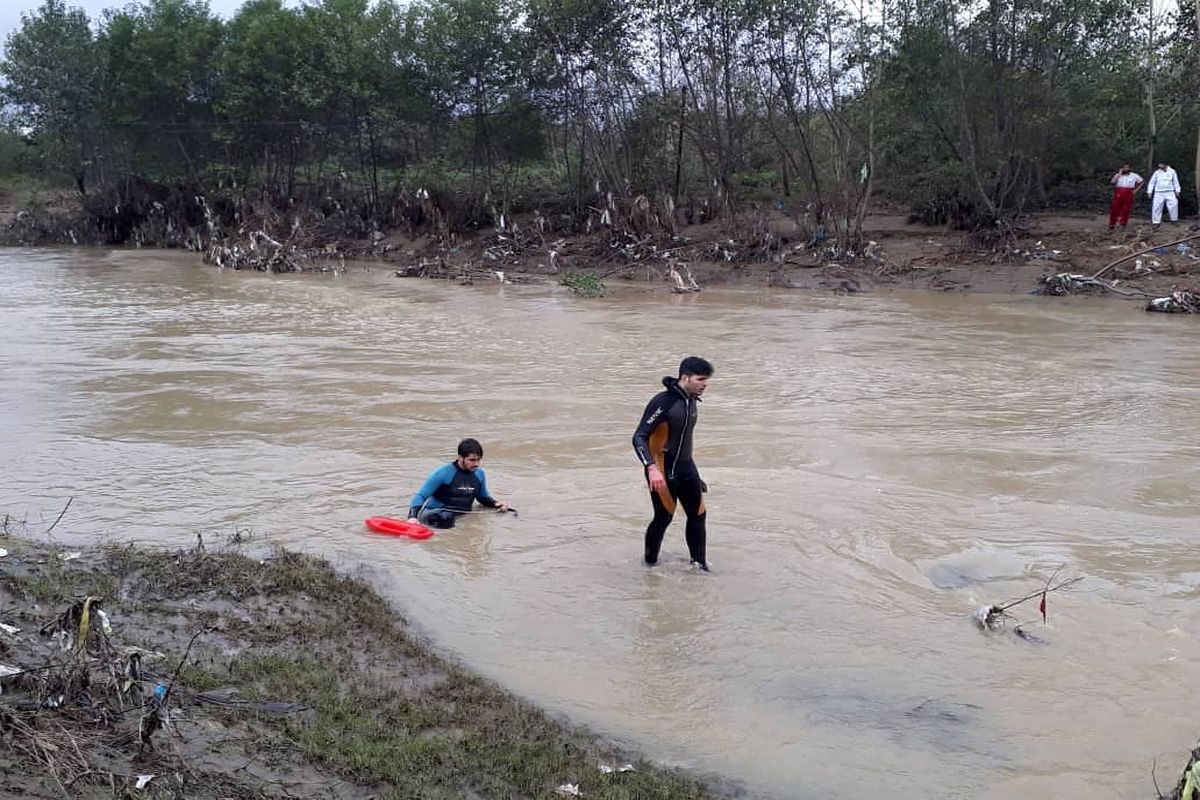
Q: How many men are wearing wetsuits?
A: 2